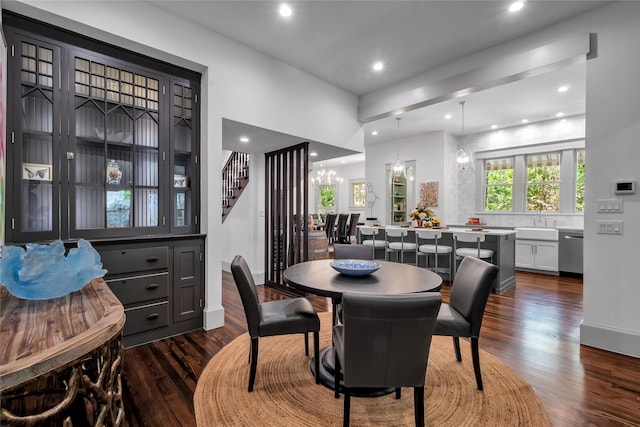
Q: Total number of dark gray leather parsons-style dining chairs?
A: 4